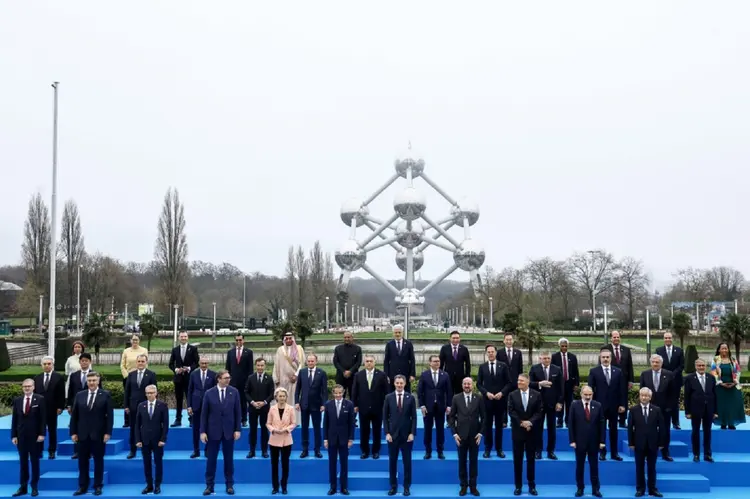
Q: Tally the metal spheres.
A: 9